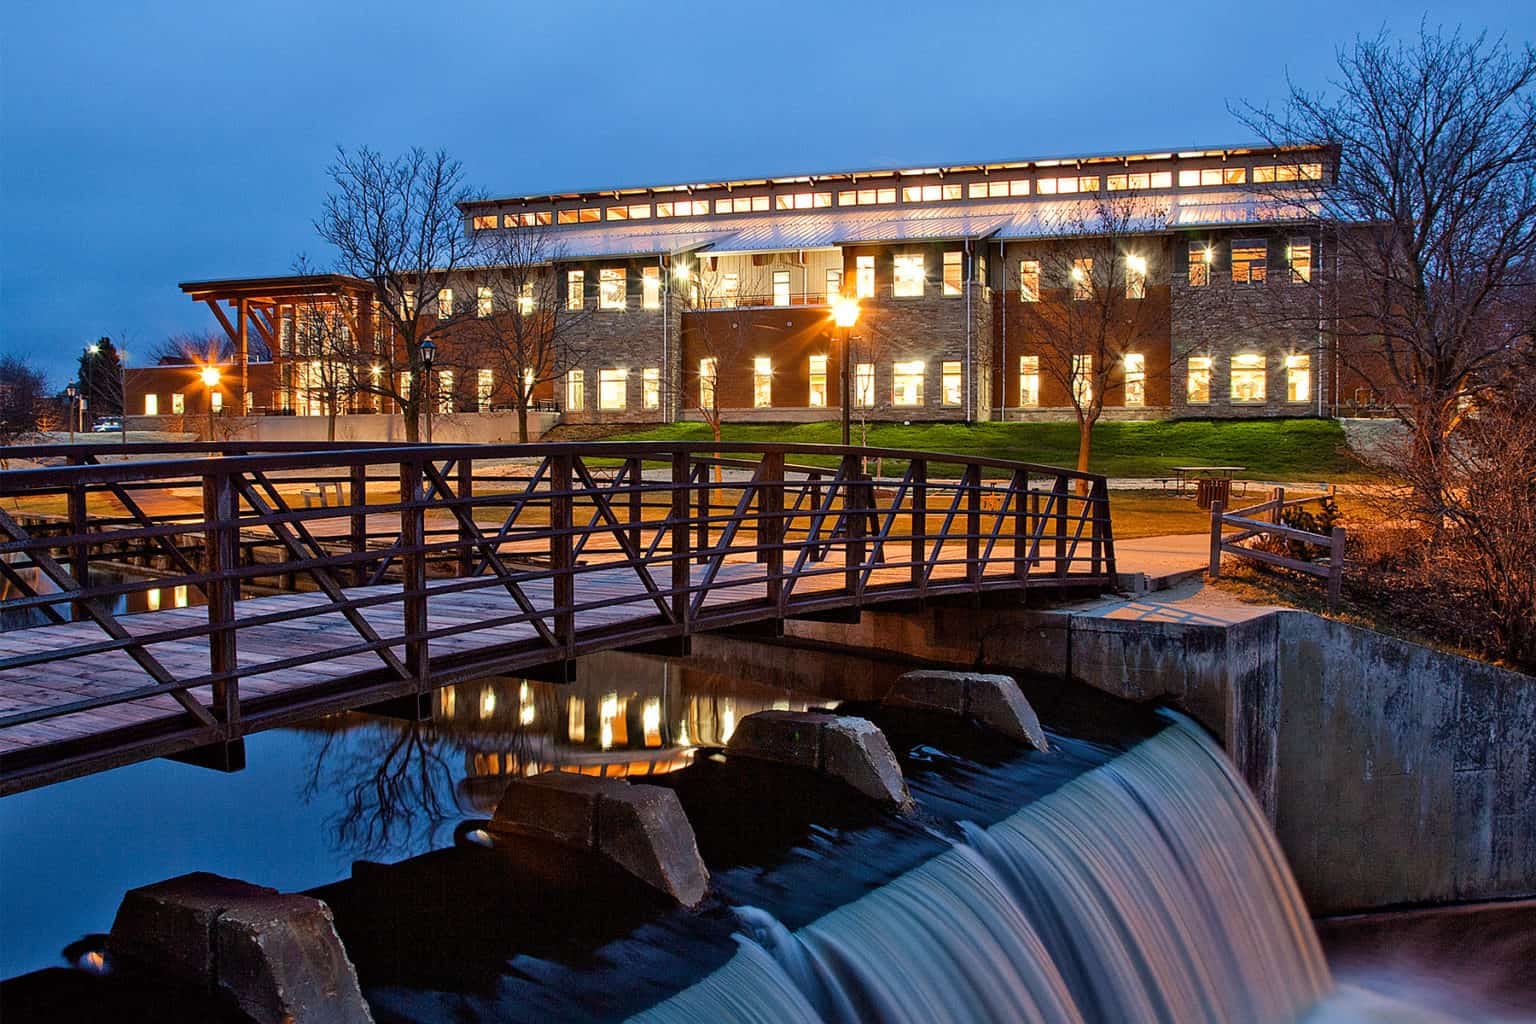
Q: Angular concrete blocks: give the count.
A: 4